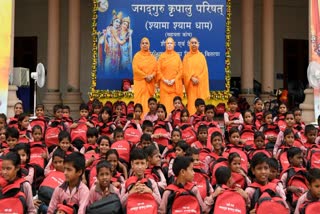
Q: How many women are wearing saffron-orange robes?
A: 3